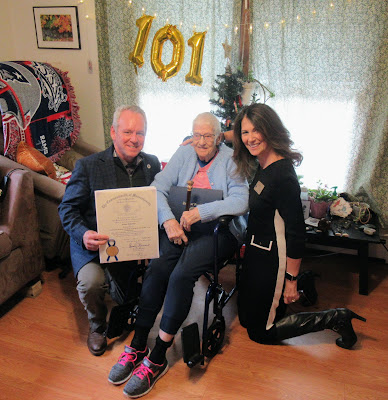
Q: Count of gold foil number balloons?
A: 3